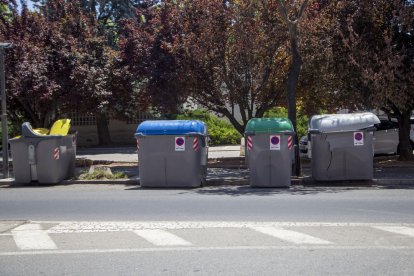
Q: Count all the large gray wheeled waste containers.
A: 4